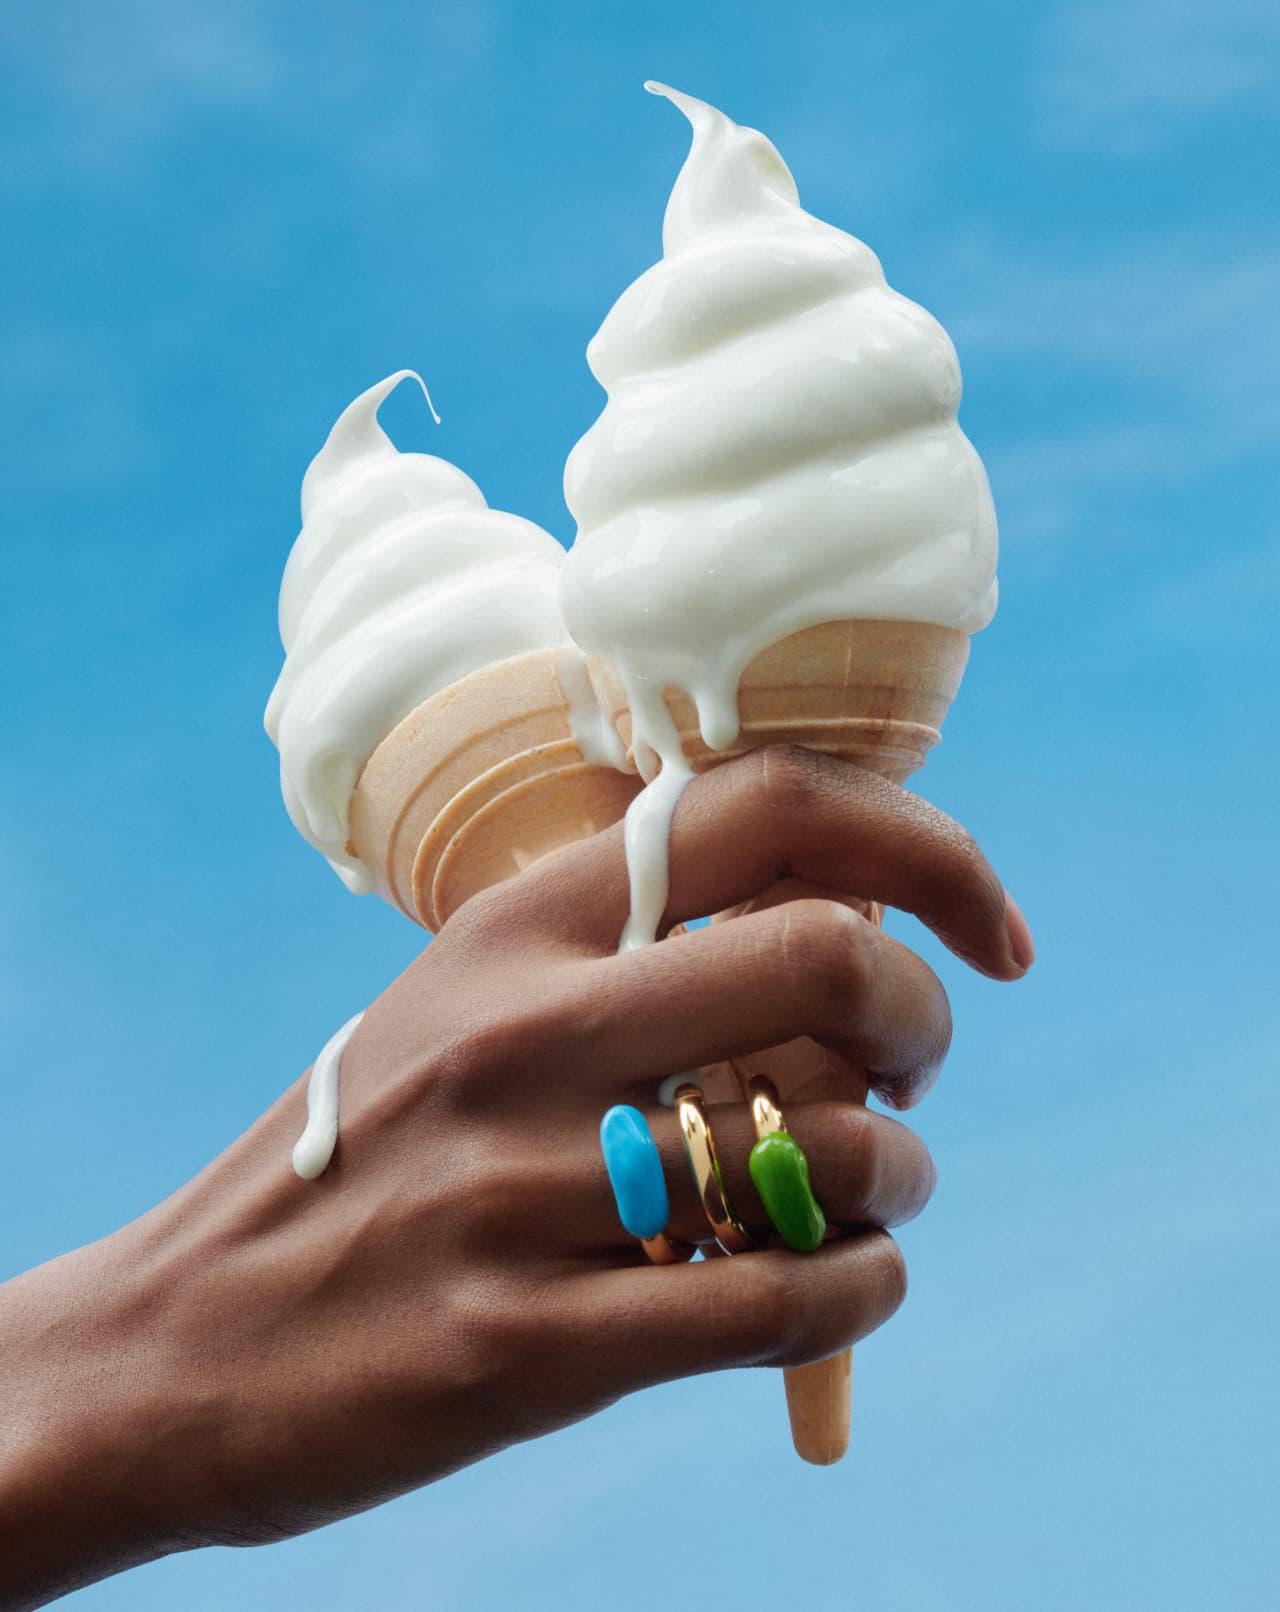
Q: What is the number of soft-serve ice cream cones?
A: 2